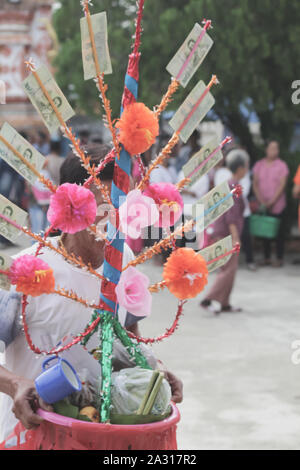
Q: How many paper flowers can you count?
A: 7